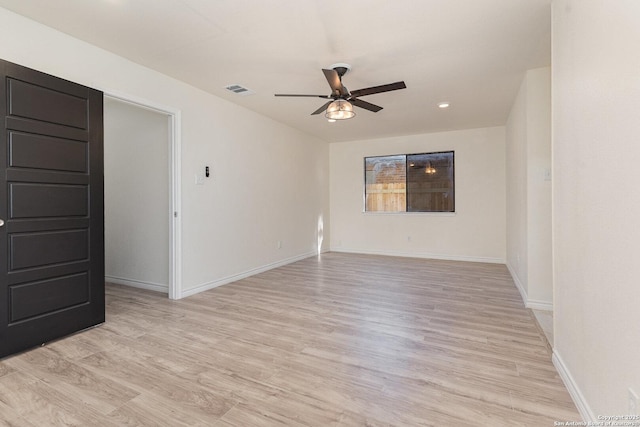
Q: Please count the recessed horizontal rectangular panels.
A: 5